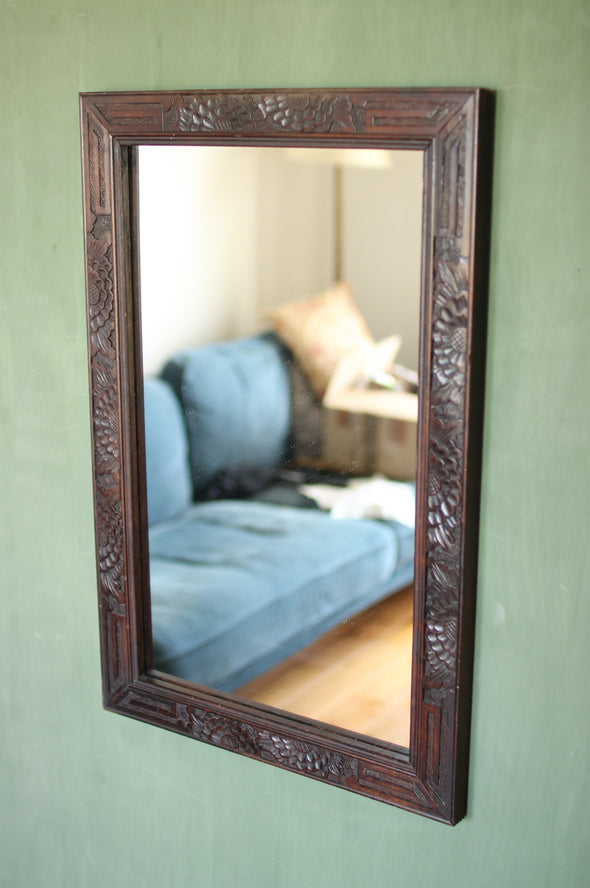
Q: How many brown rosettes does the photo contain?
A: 10